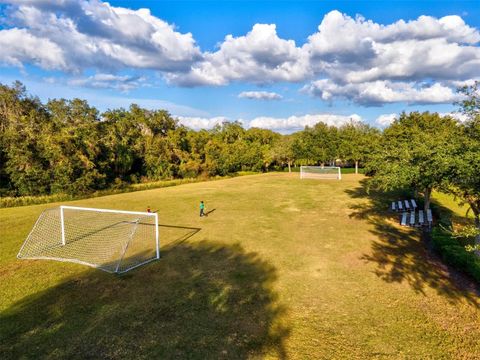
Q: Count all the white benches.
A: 8